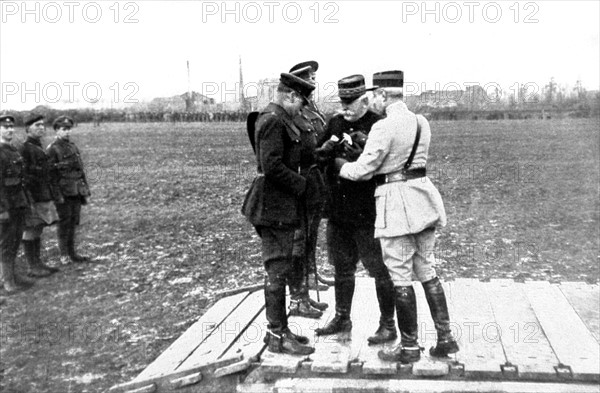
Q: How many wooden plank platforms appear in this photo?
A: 1